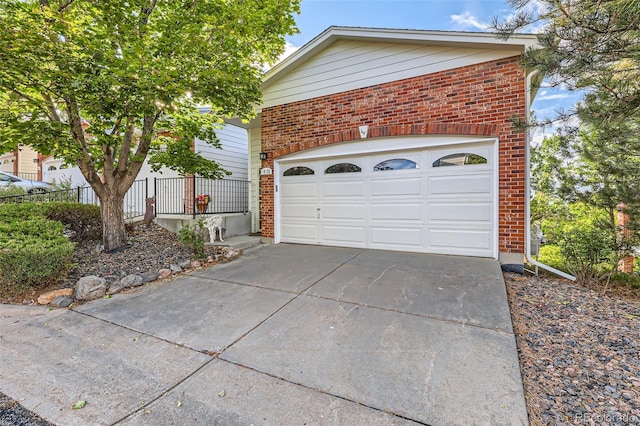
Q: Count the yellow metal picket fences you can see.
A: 0